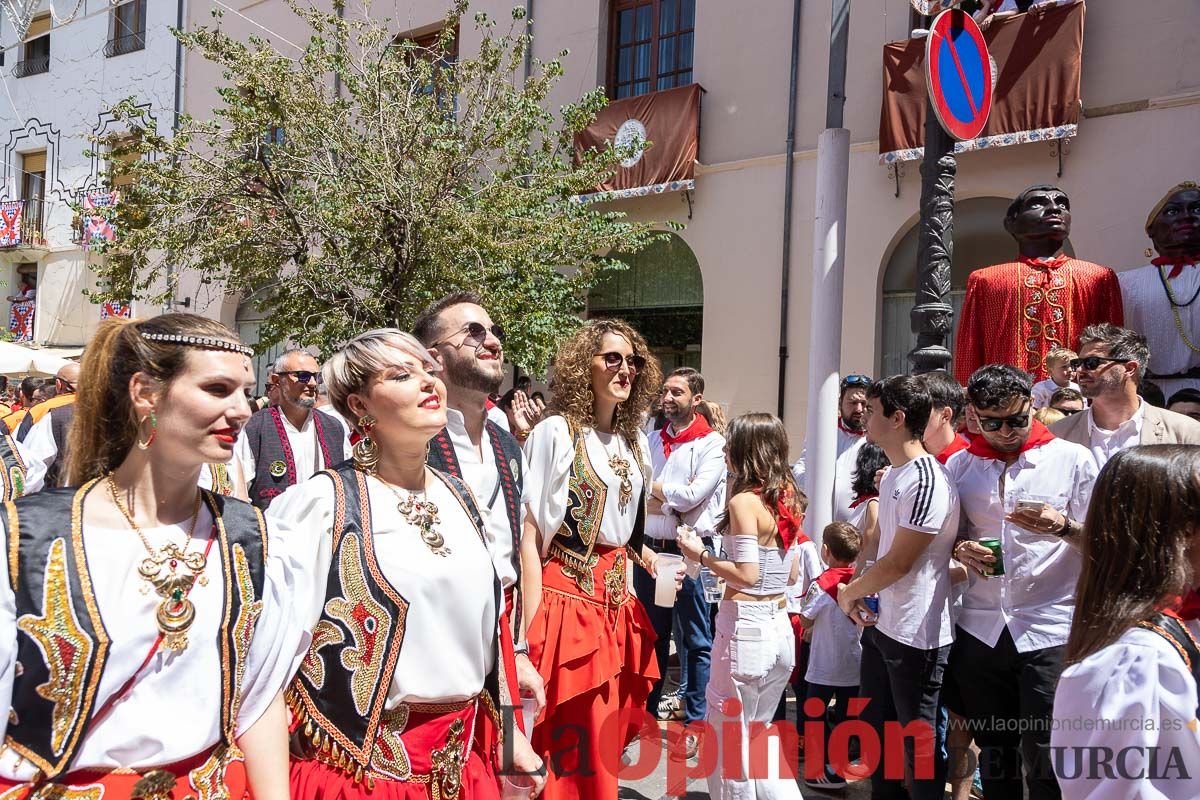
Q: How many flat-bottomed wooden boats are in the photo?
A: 0